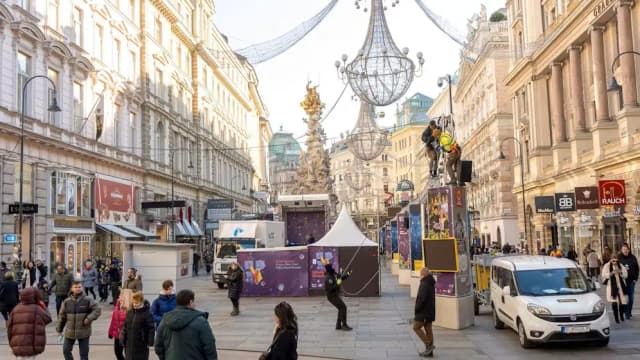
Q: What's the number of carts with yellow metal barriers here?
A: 1